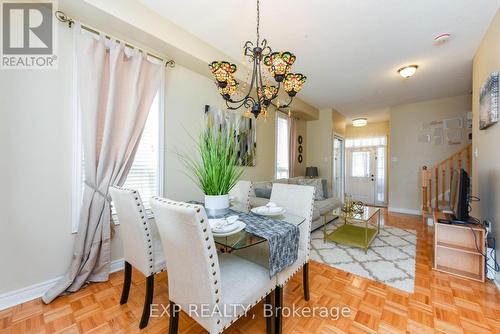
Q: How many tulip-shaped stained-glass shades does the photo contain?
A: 5